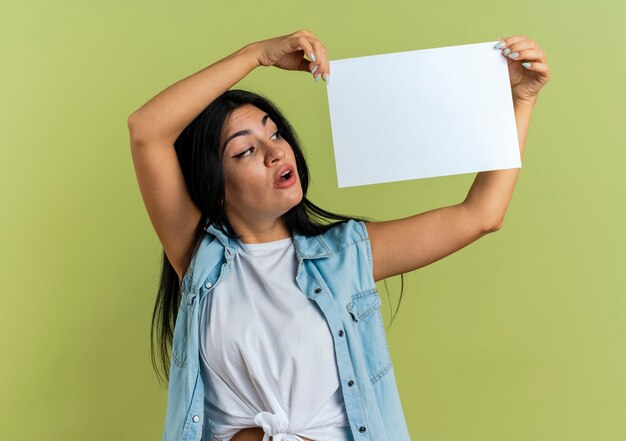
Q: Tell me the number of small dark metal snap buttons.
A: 4